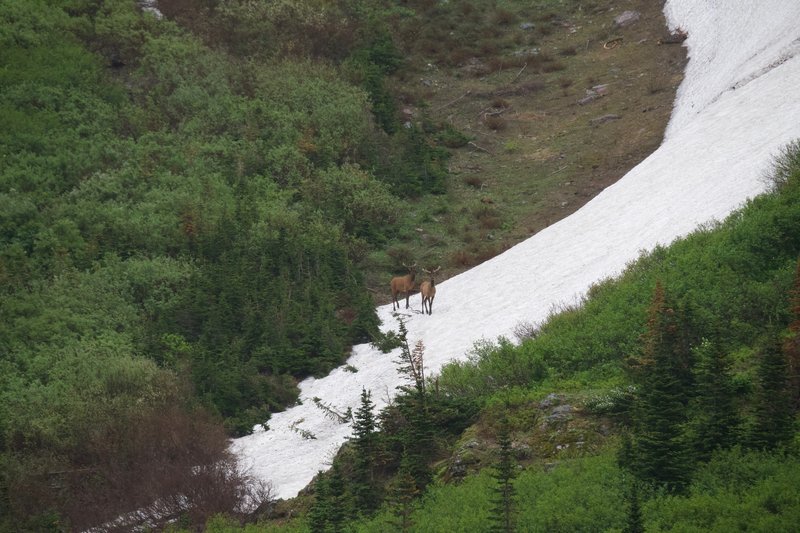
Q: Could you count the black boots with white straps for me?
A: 0